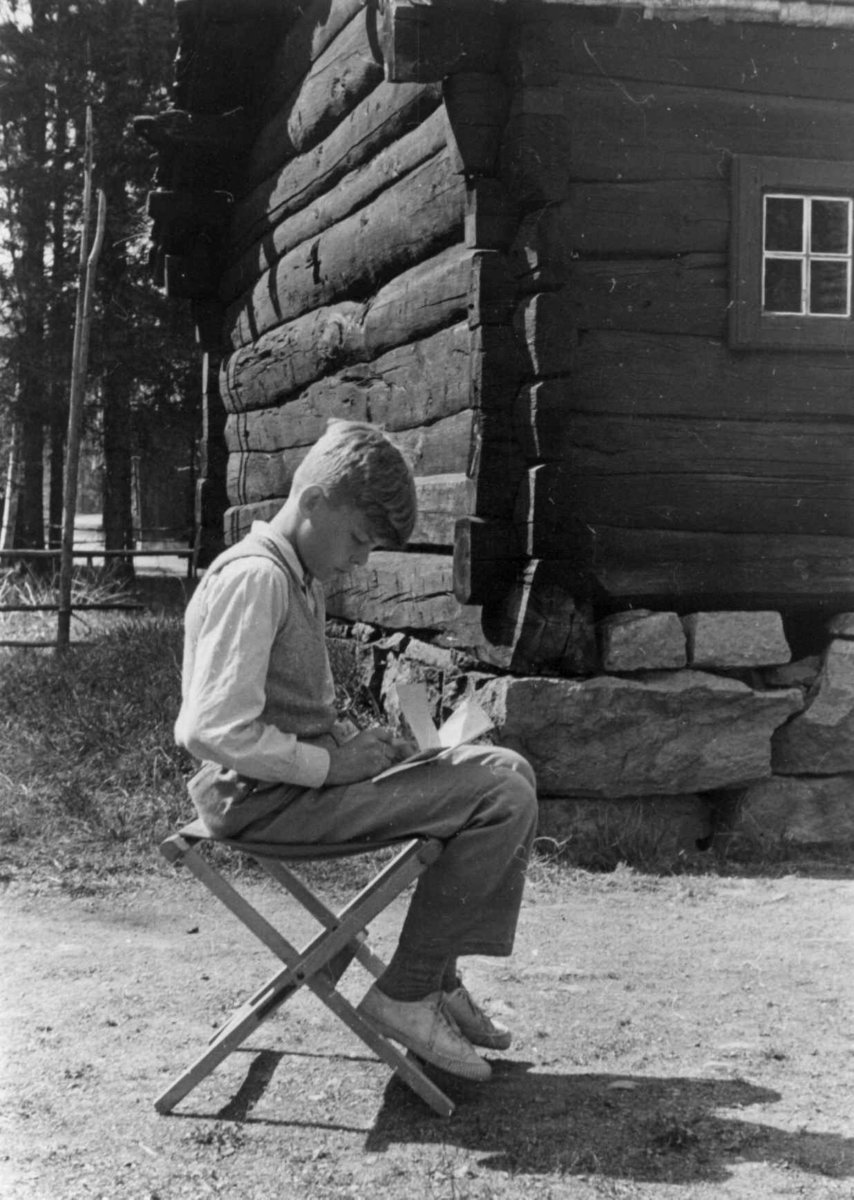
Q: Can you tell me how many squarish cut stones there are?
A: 2